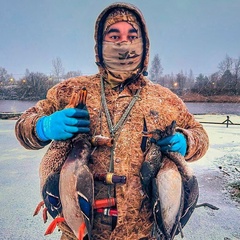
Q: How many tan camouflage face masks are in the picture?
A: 1